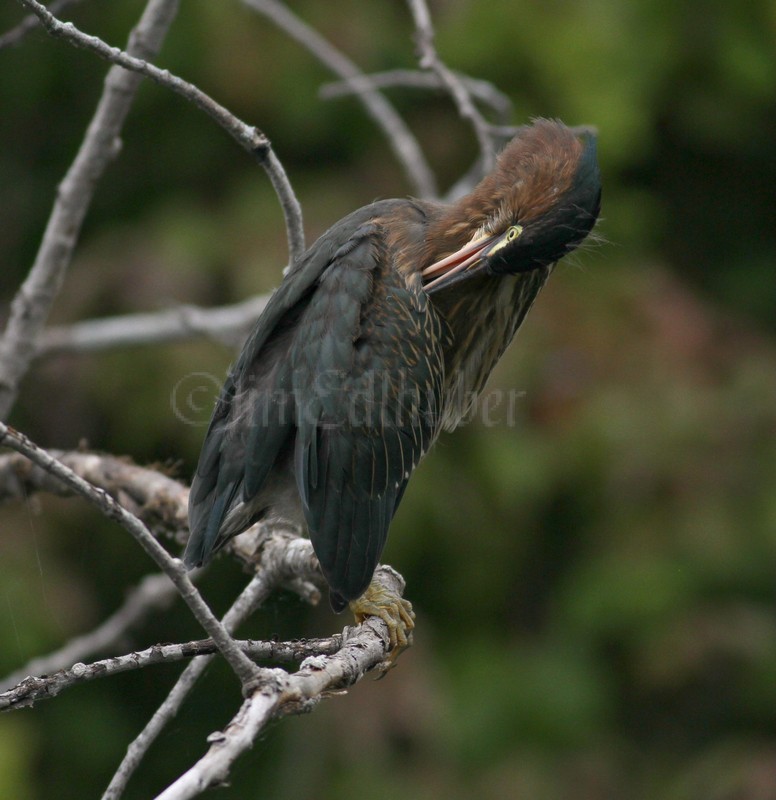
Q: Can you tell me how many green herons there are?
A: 1